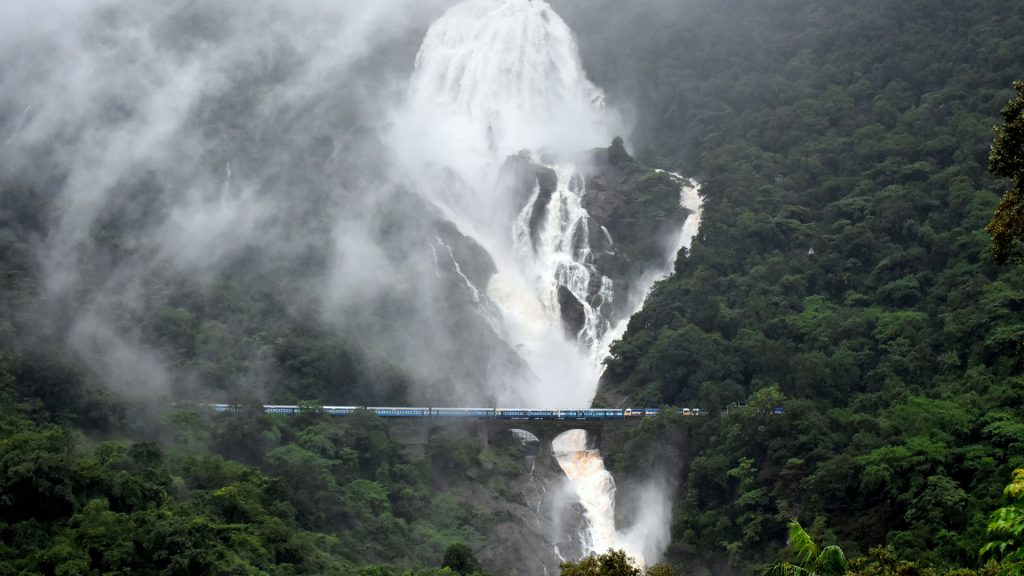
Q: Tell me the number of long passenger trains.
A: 1